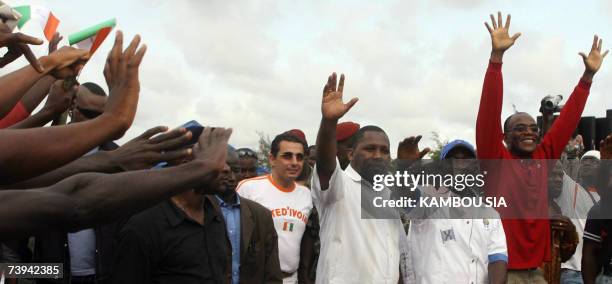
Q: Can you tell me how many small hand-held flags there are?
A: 2